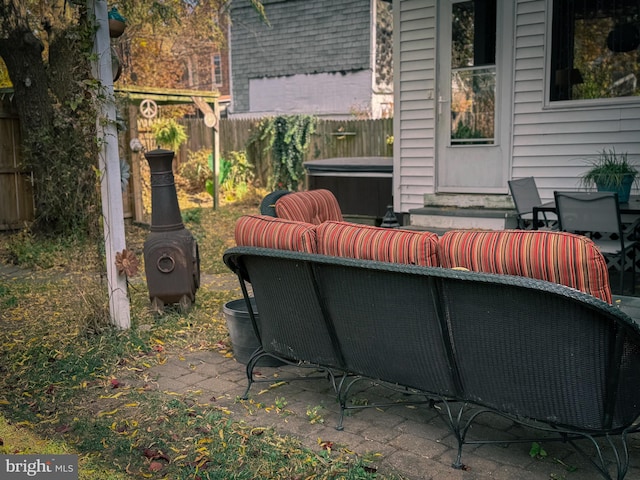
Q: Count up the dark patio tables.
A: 1